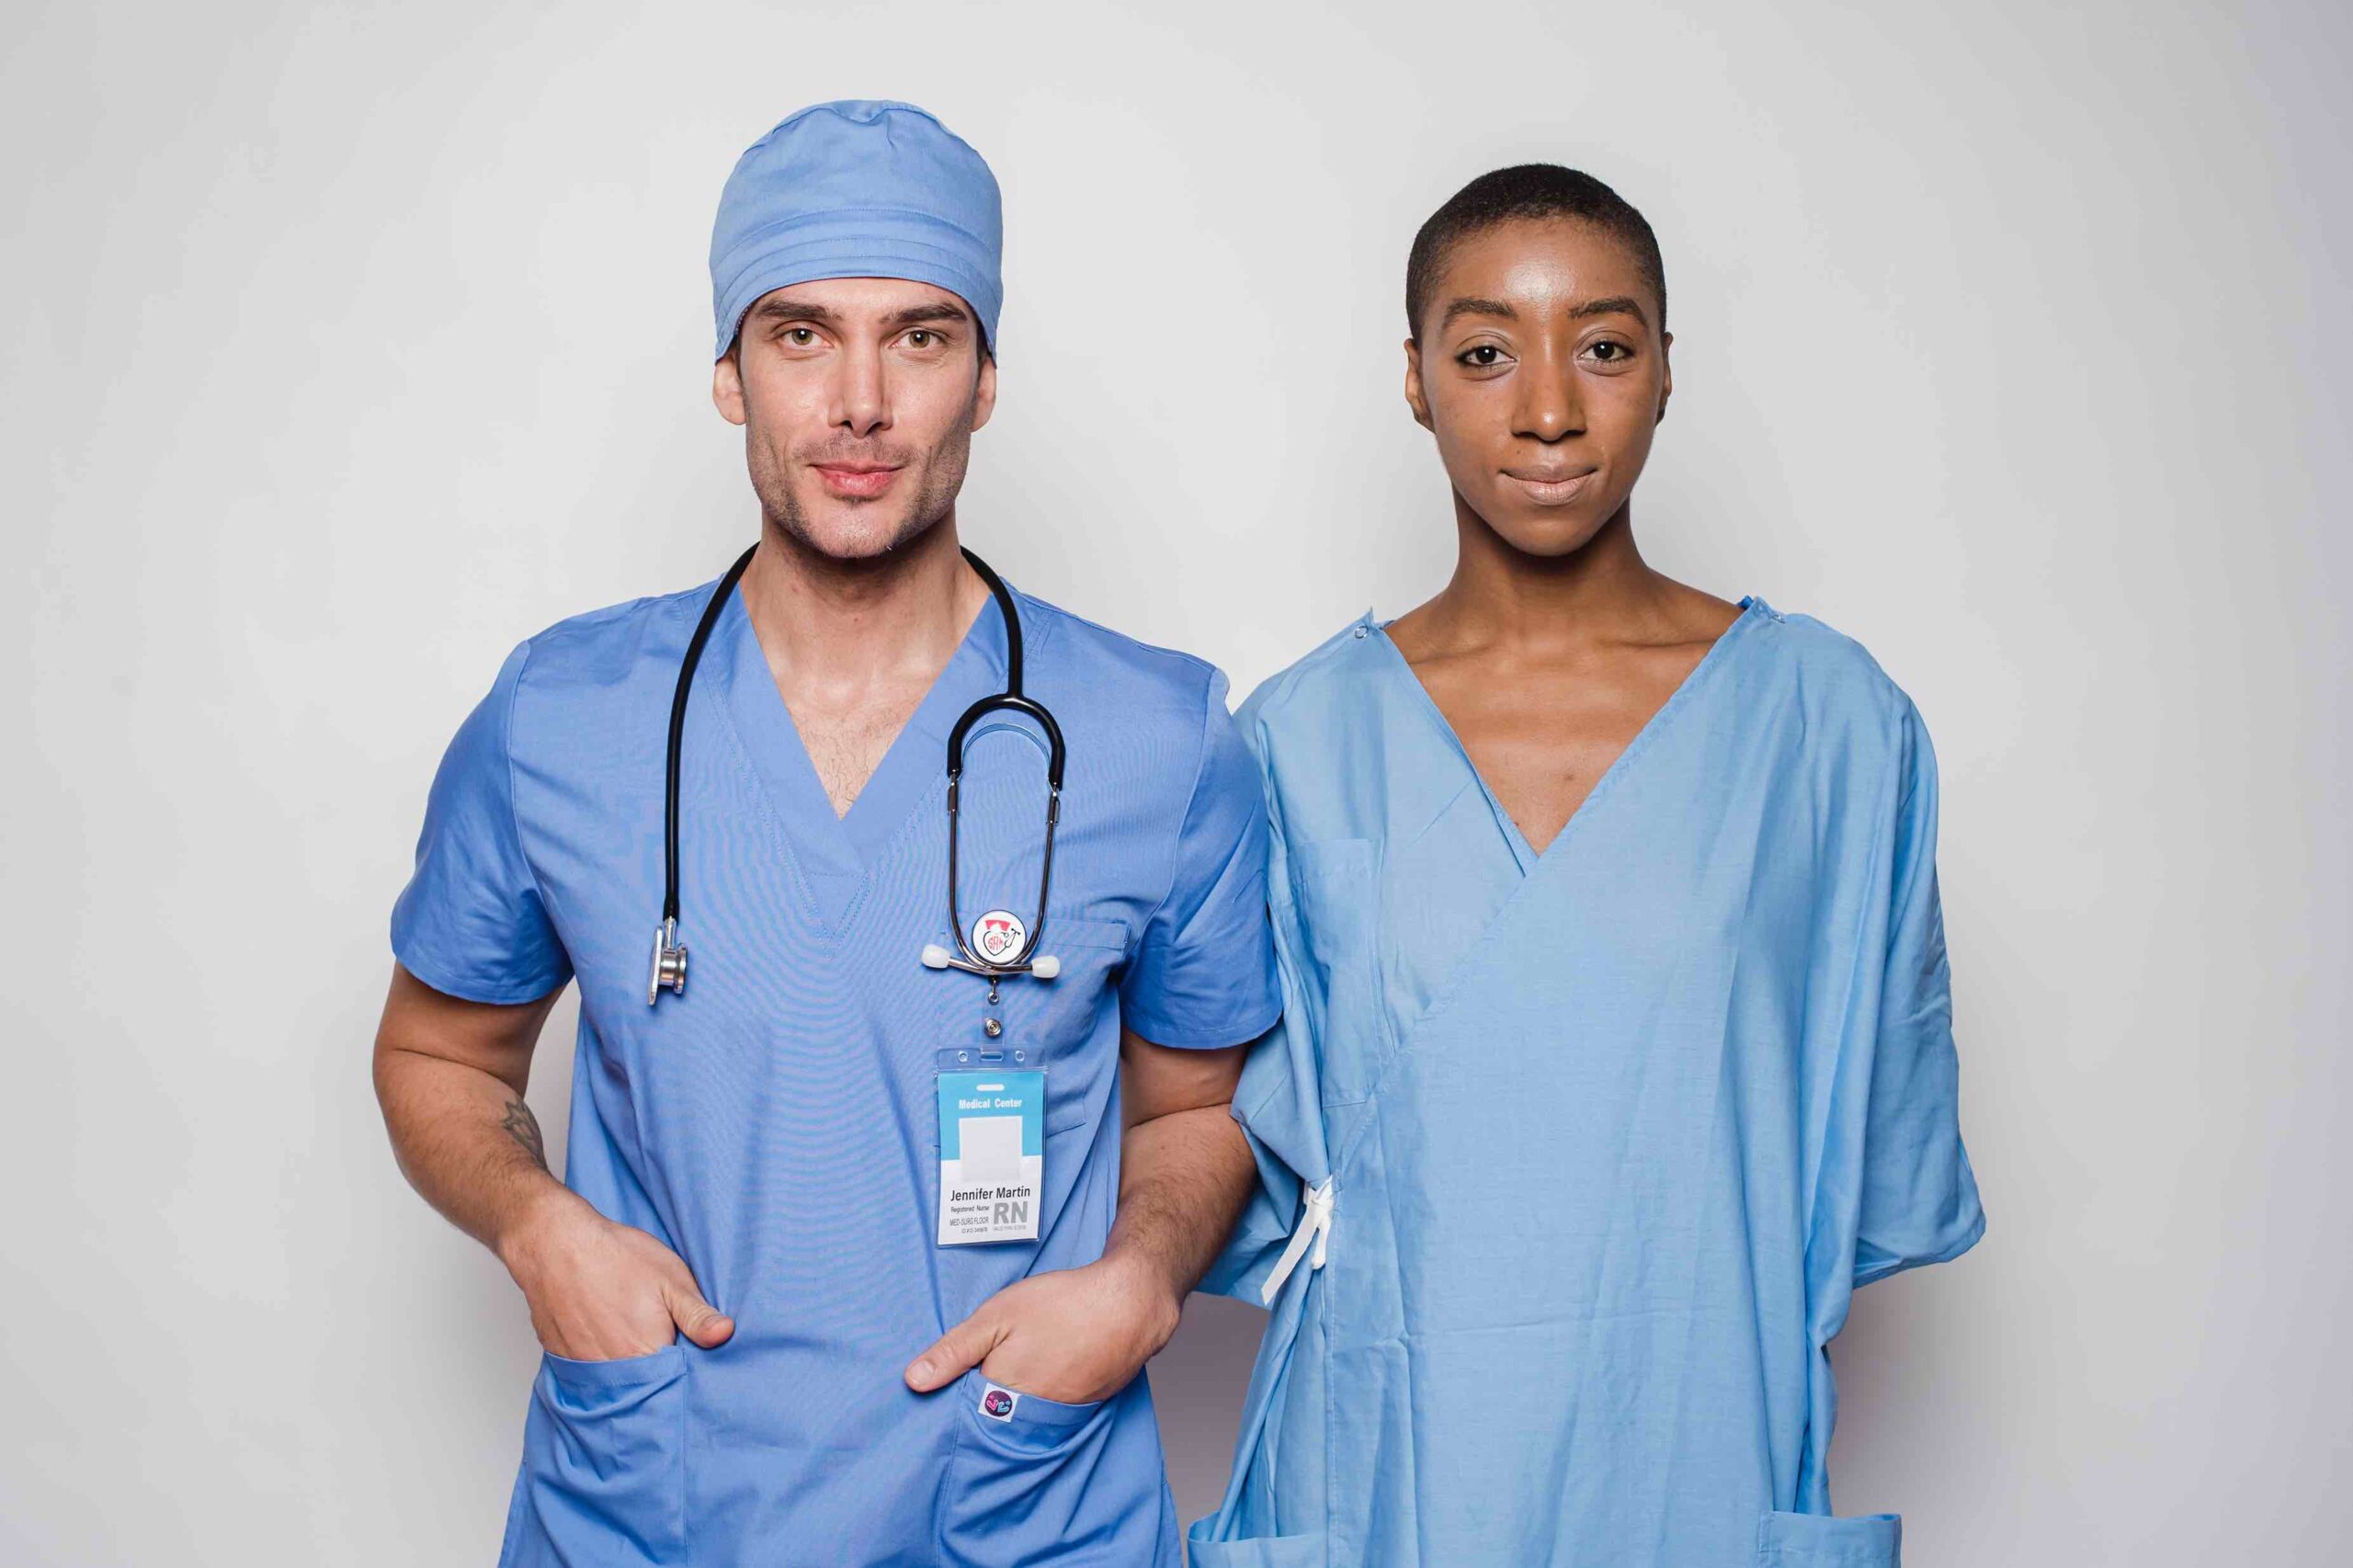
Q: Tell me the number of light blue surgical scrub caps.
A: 1